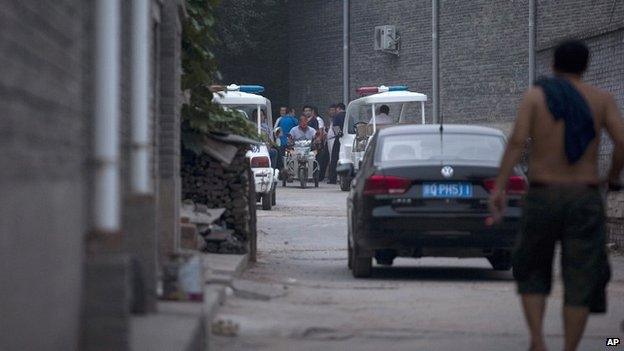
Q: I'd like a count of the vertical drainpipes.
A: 5